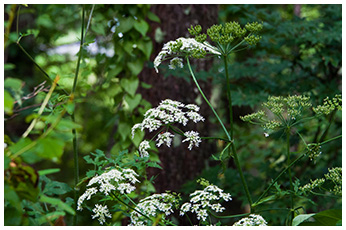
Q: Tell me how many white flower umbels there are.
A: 6